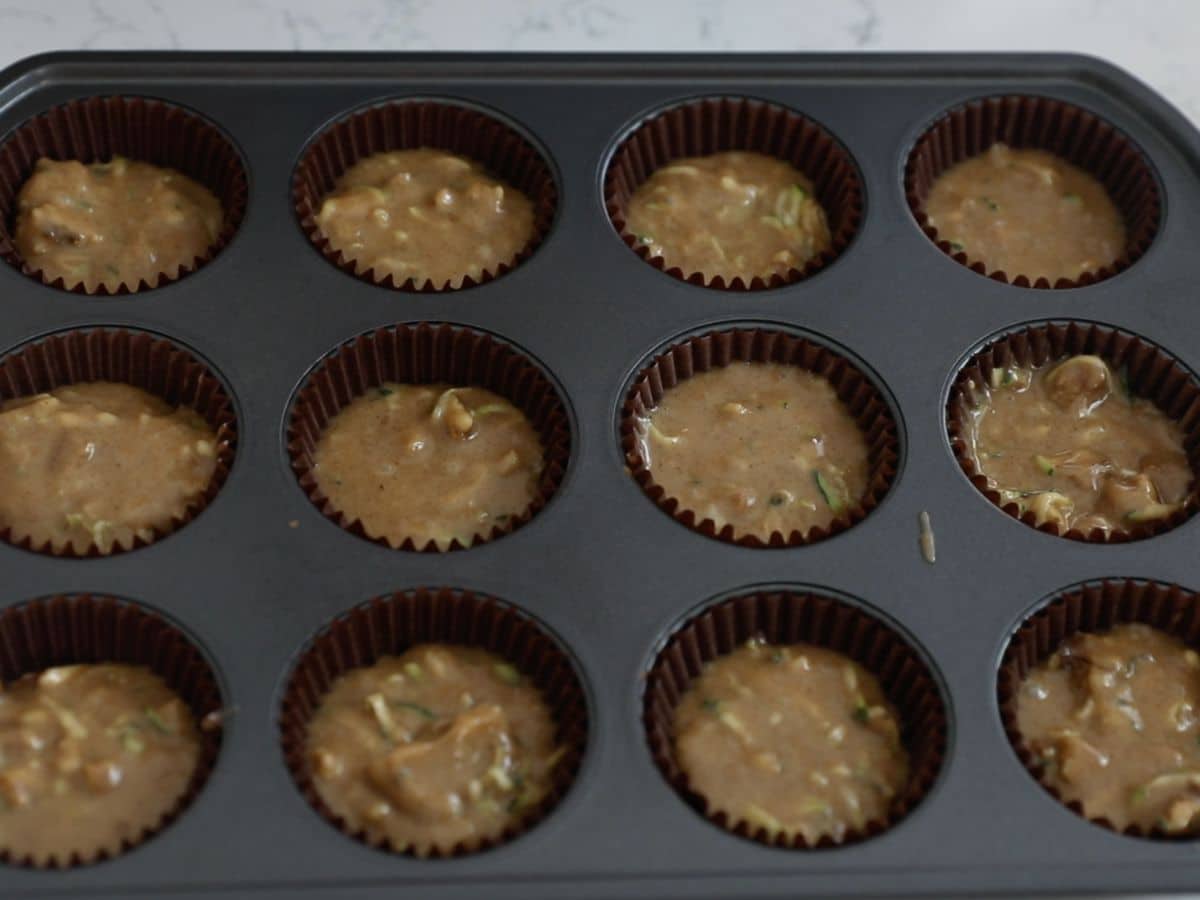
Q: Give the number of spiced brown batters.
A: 12